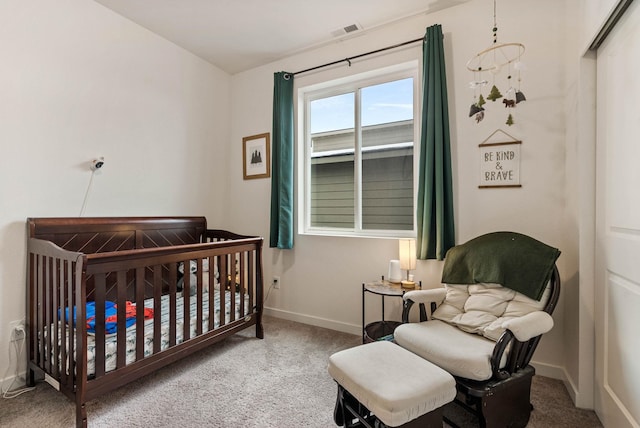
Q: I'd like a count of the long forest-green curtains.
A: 2